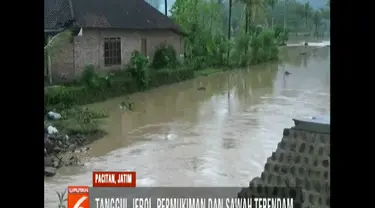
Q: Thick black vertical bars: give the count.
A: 2